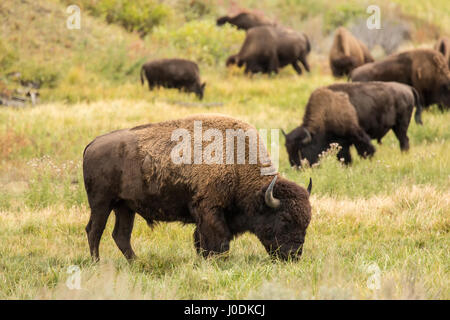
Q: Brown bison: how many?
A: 8